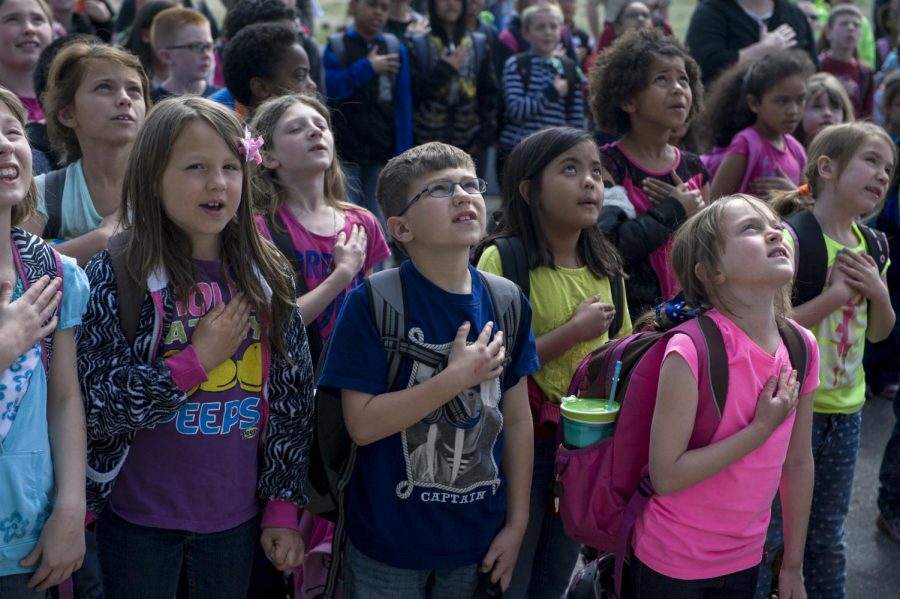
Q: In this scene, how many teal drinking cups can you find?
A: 1